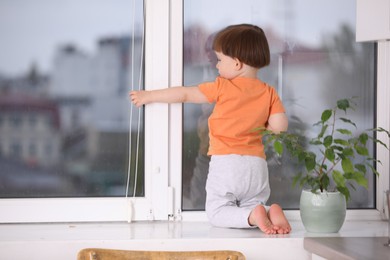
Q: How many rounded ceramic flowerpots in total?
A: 1